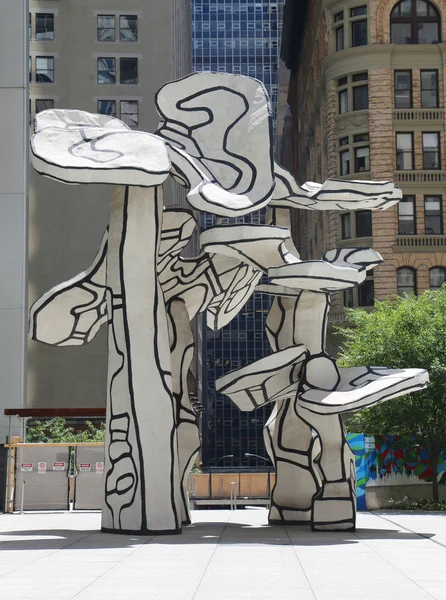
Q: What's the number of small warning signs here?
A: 5